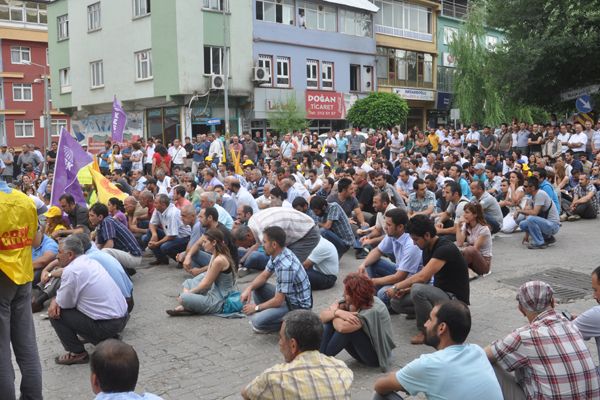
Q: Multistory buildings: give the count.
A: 5